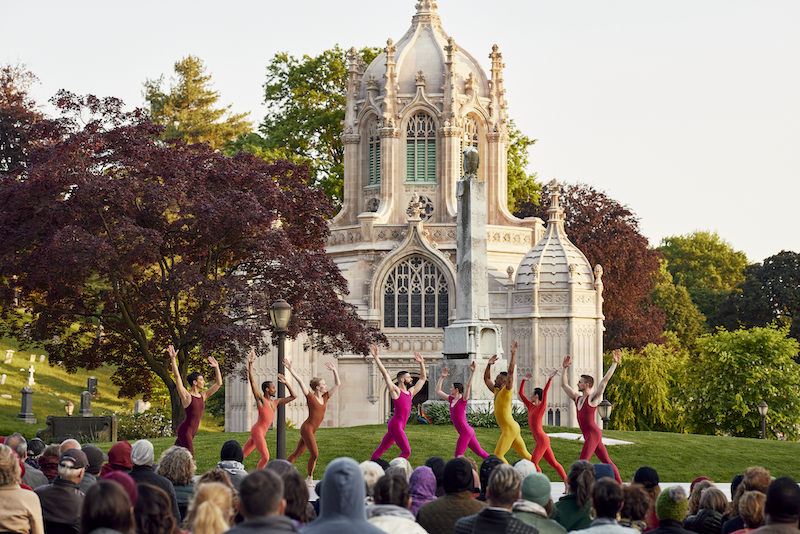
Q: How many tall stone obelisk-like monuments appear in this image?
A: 1